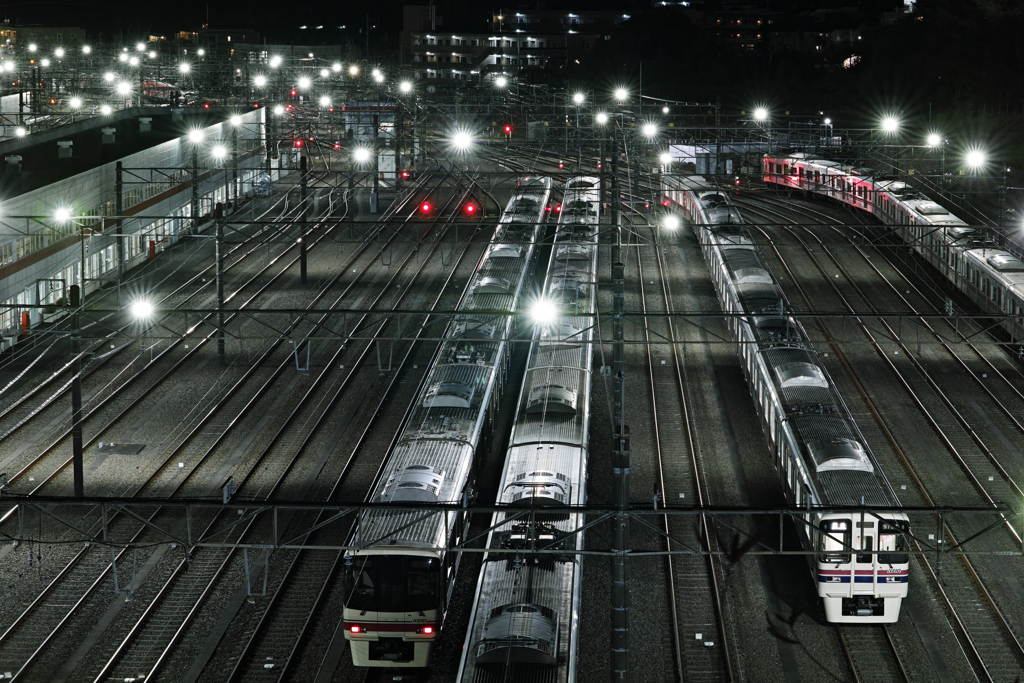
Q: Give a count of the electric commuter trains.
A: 4